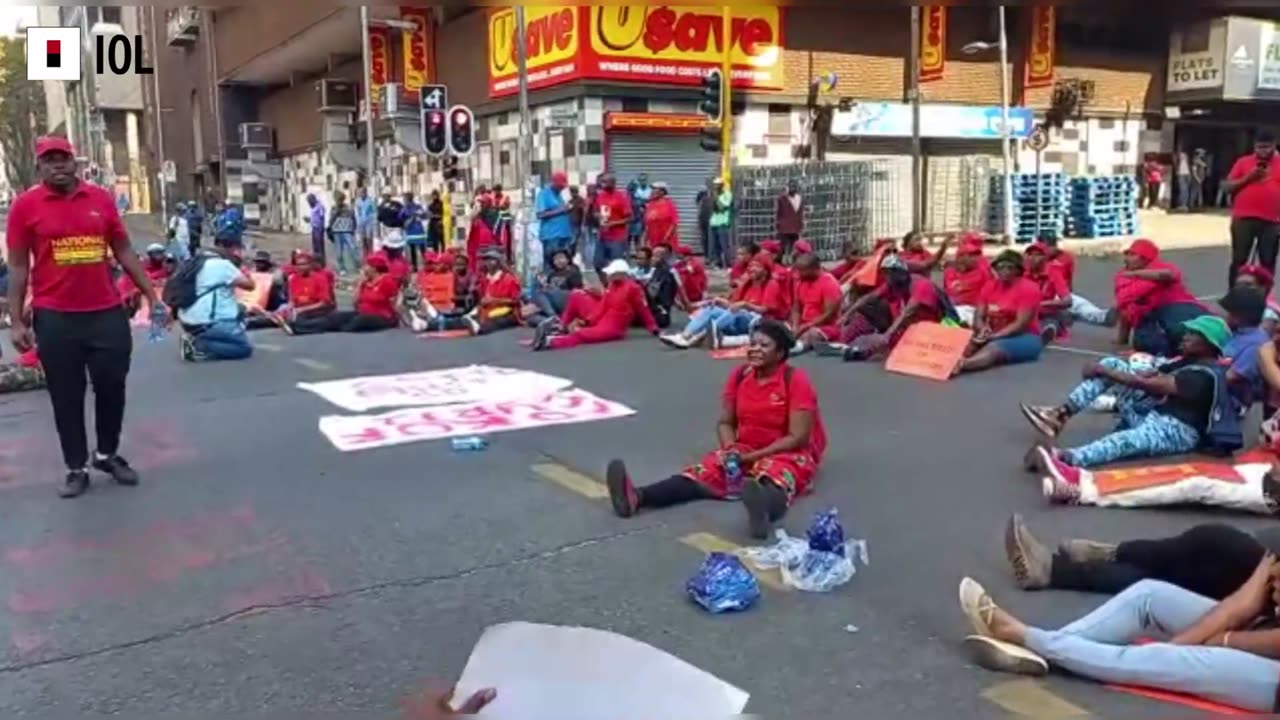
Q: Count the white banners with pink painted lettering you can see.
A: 2